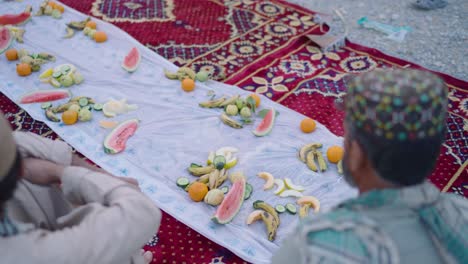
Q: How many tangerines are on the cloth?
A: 12